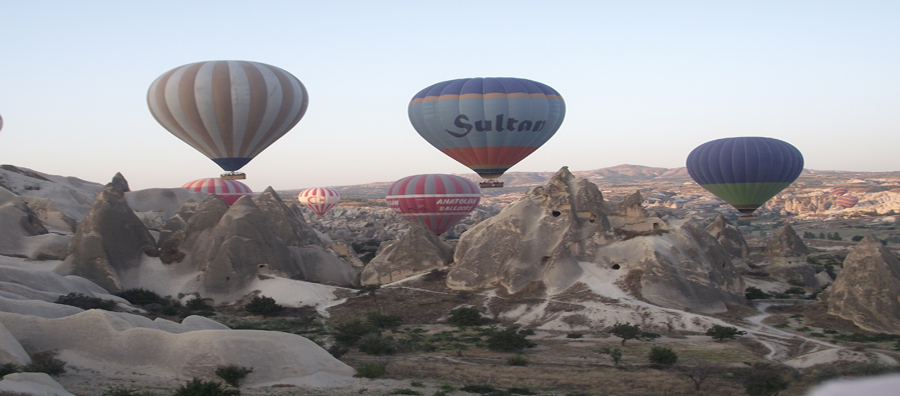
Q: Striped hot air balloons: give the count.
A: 4